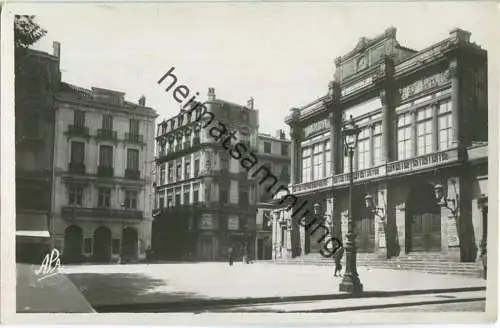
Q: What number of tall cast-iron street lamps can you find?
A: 1